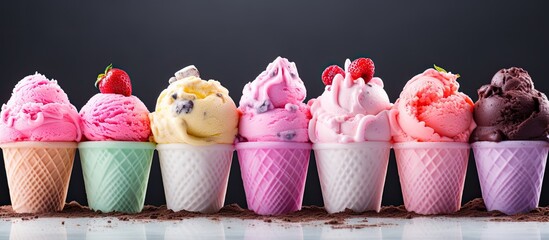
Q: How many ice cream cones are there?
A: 7